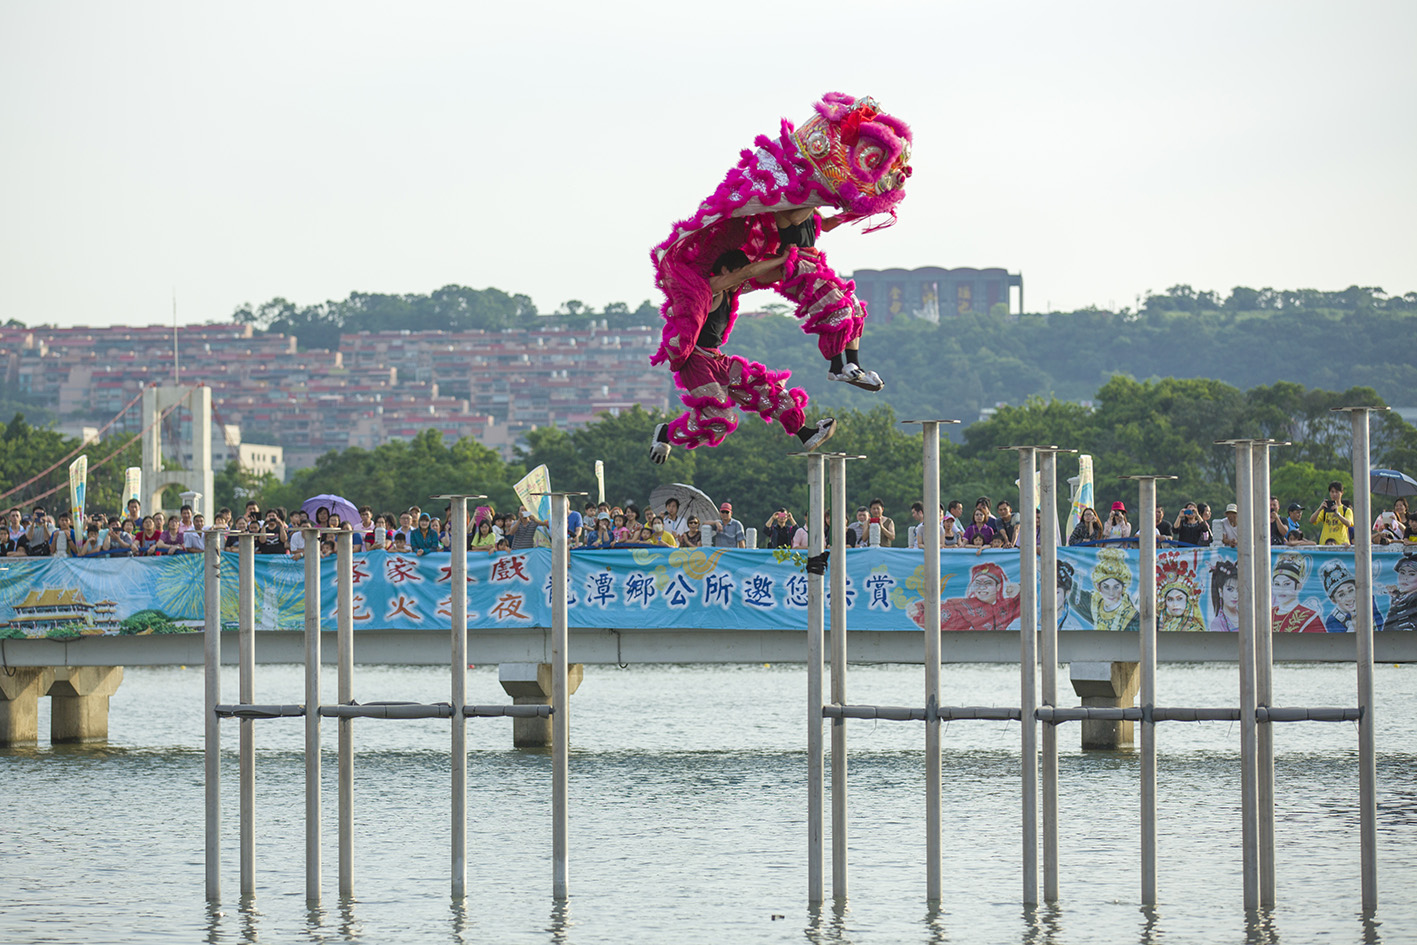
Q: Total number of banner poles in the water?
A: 15